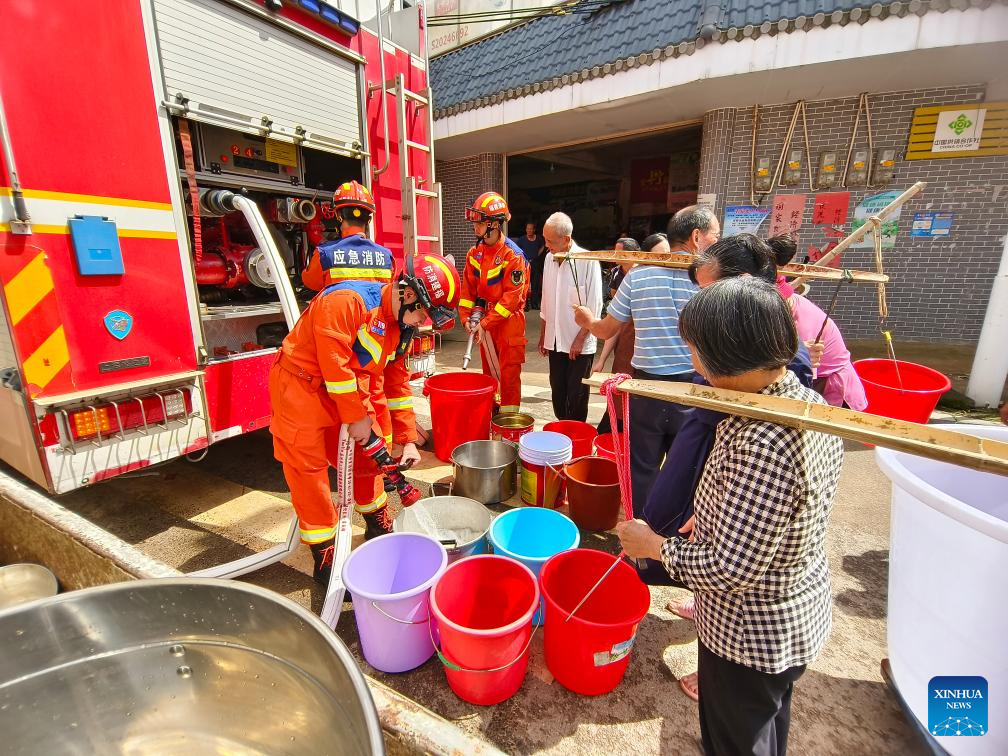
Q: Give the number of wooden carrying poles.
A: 3